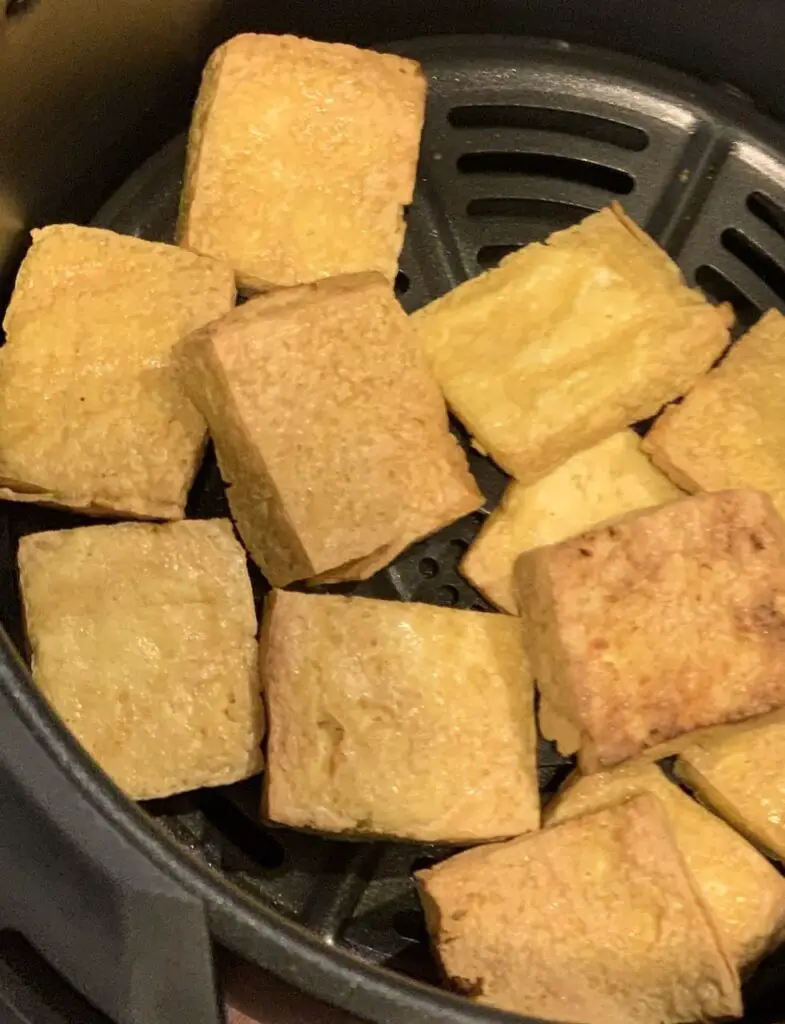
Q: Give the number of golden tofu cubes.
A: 12